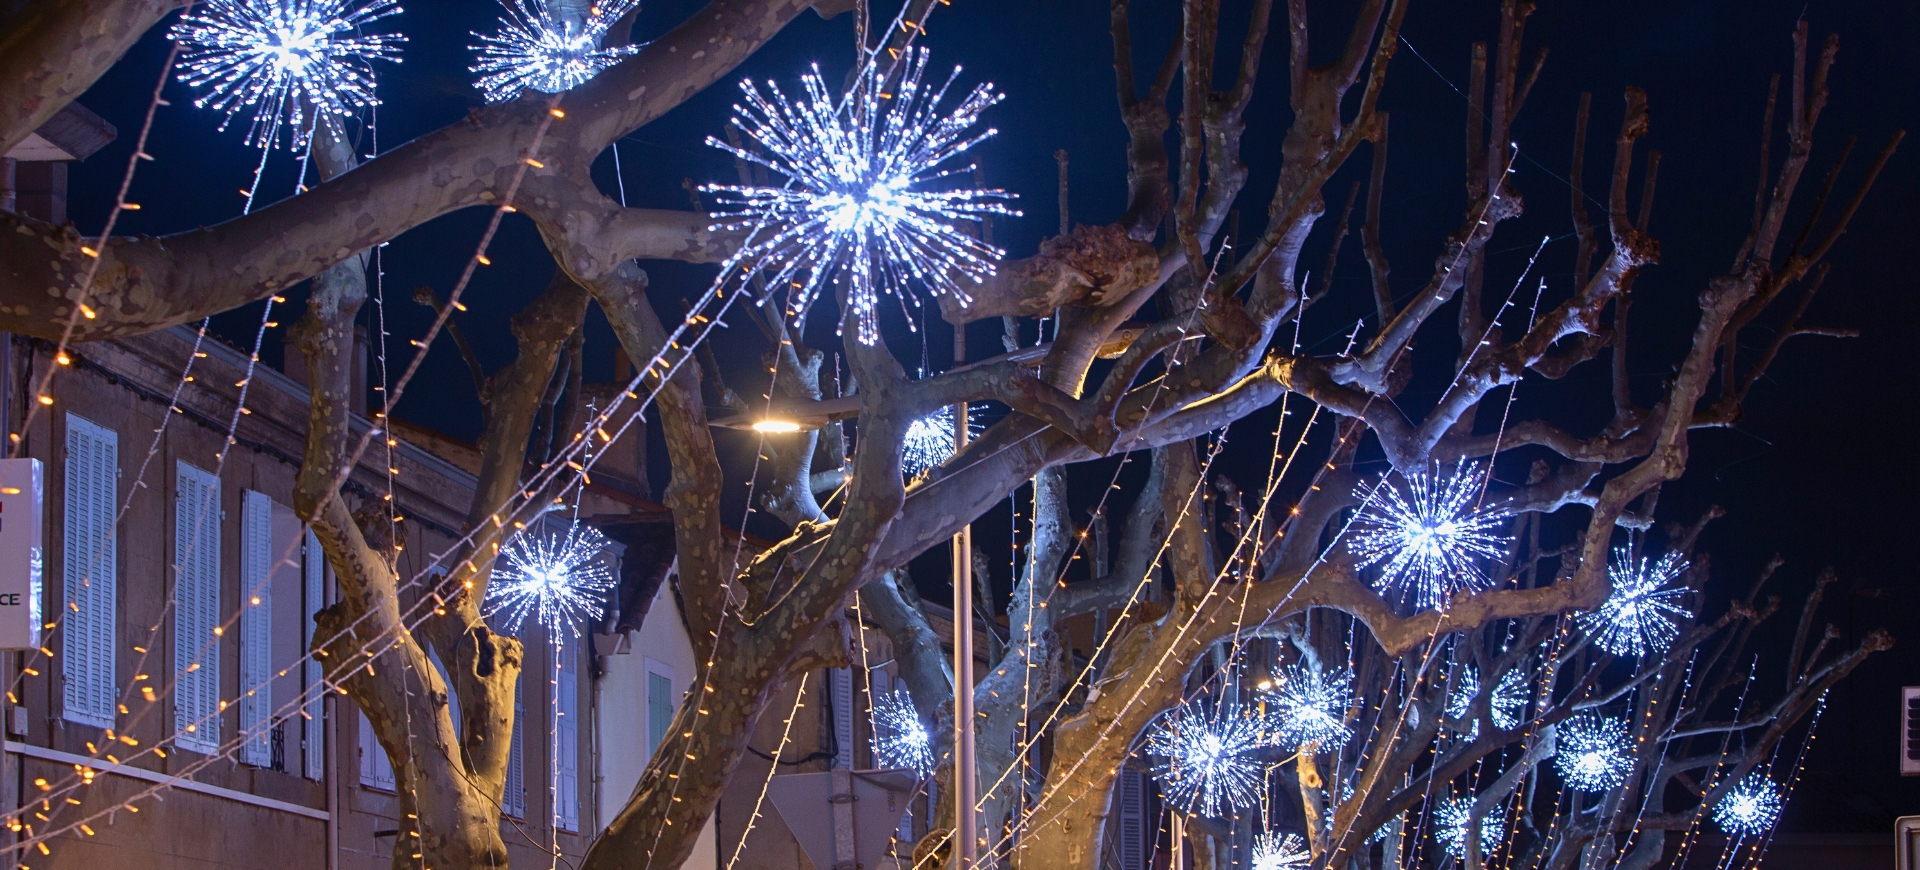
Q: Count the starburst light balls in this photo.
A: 15